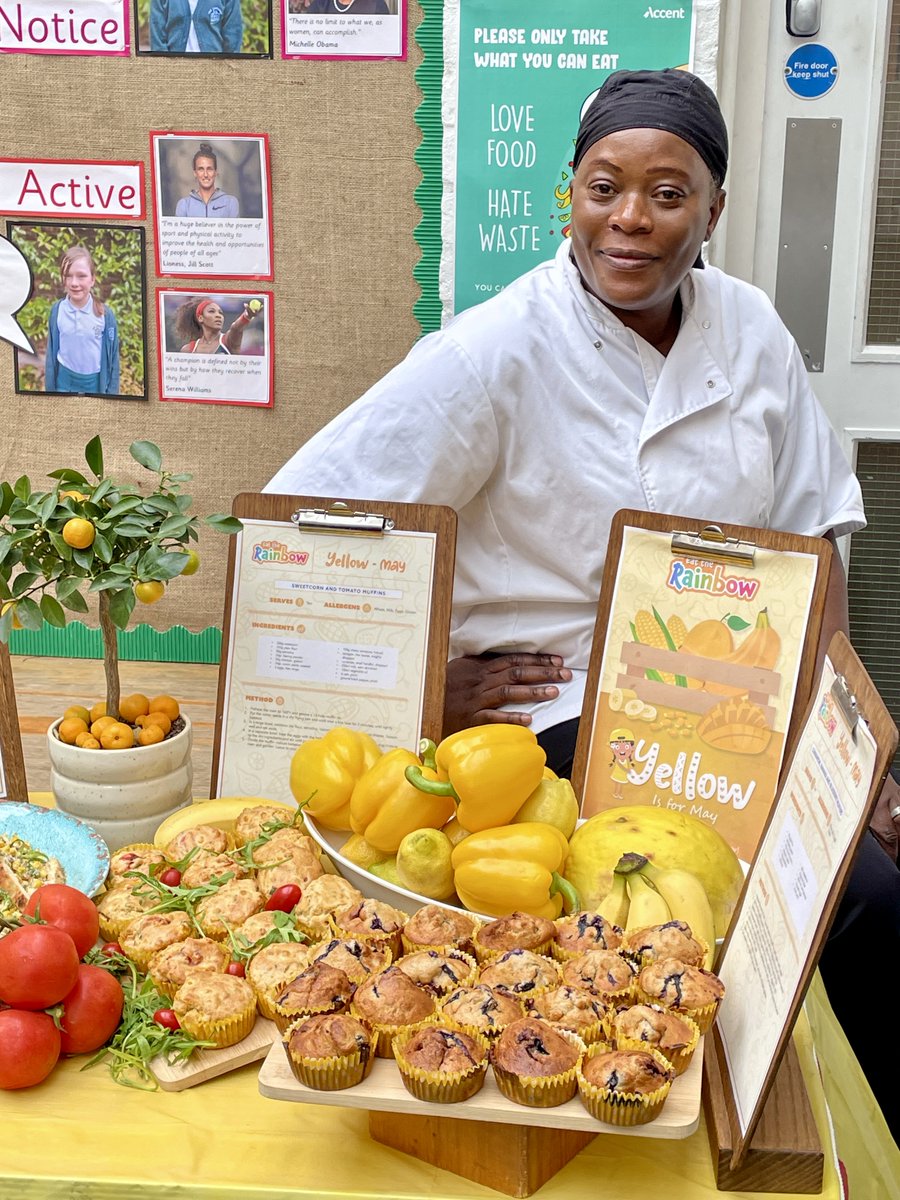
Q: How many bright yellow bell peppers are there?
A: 4